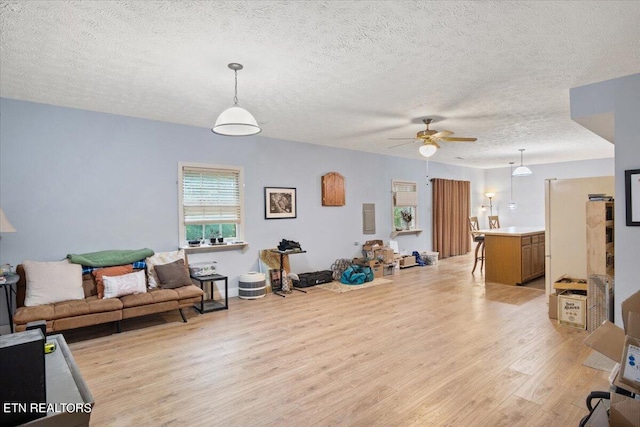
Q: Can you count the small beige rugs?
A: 1